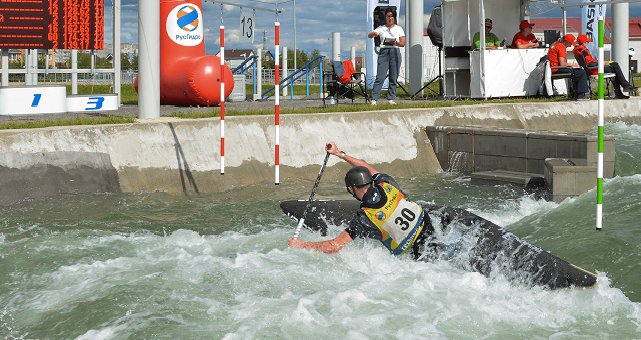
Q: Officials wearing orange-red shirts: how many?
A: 3